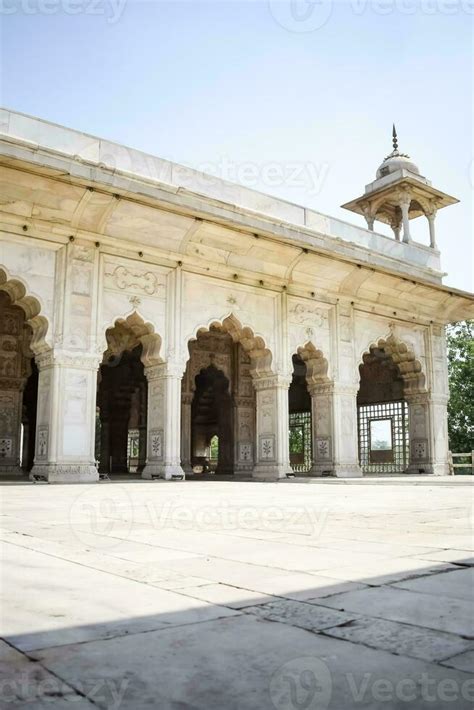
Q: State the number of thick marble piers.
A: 5